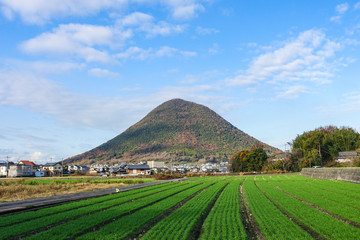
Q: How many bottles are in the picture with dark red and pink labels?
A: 0